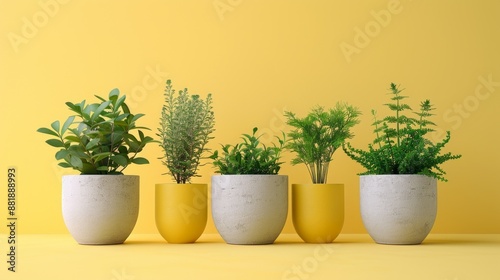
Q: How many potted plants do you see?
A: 5